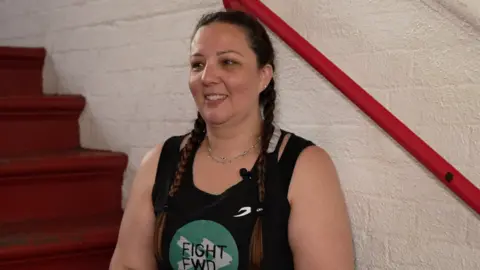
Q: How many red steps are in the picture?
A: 4